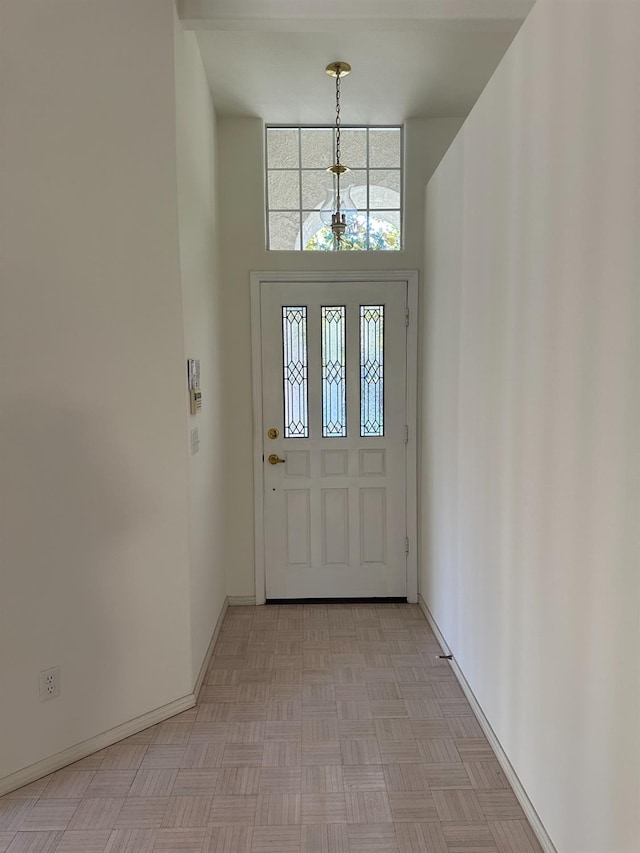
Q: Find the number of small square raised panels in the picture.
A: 3